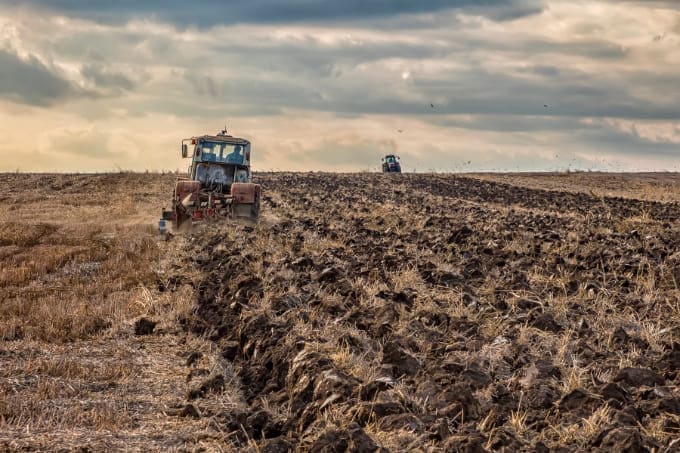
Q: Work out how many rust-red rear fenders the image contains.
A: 2